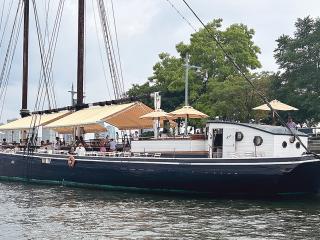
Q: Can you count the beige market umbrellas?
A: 3